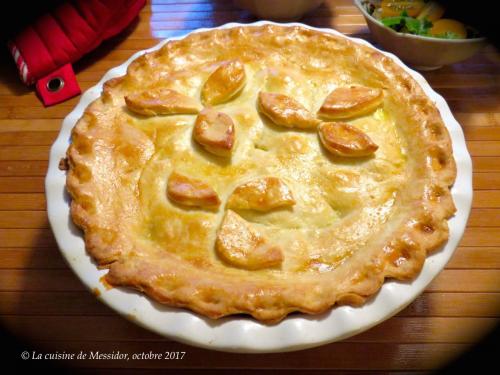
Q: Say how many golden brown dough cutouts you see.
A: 9